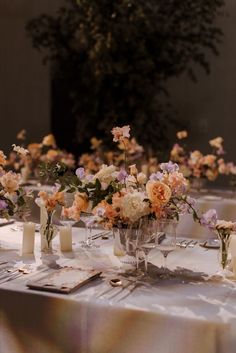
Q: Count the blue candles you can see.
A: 0